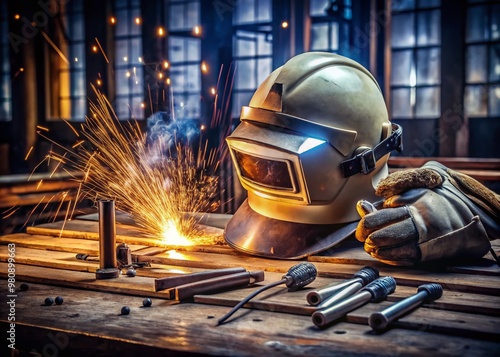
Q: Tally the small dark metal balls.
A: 5